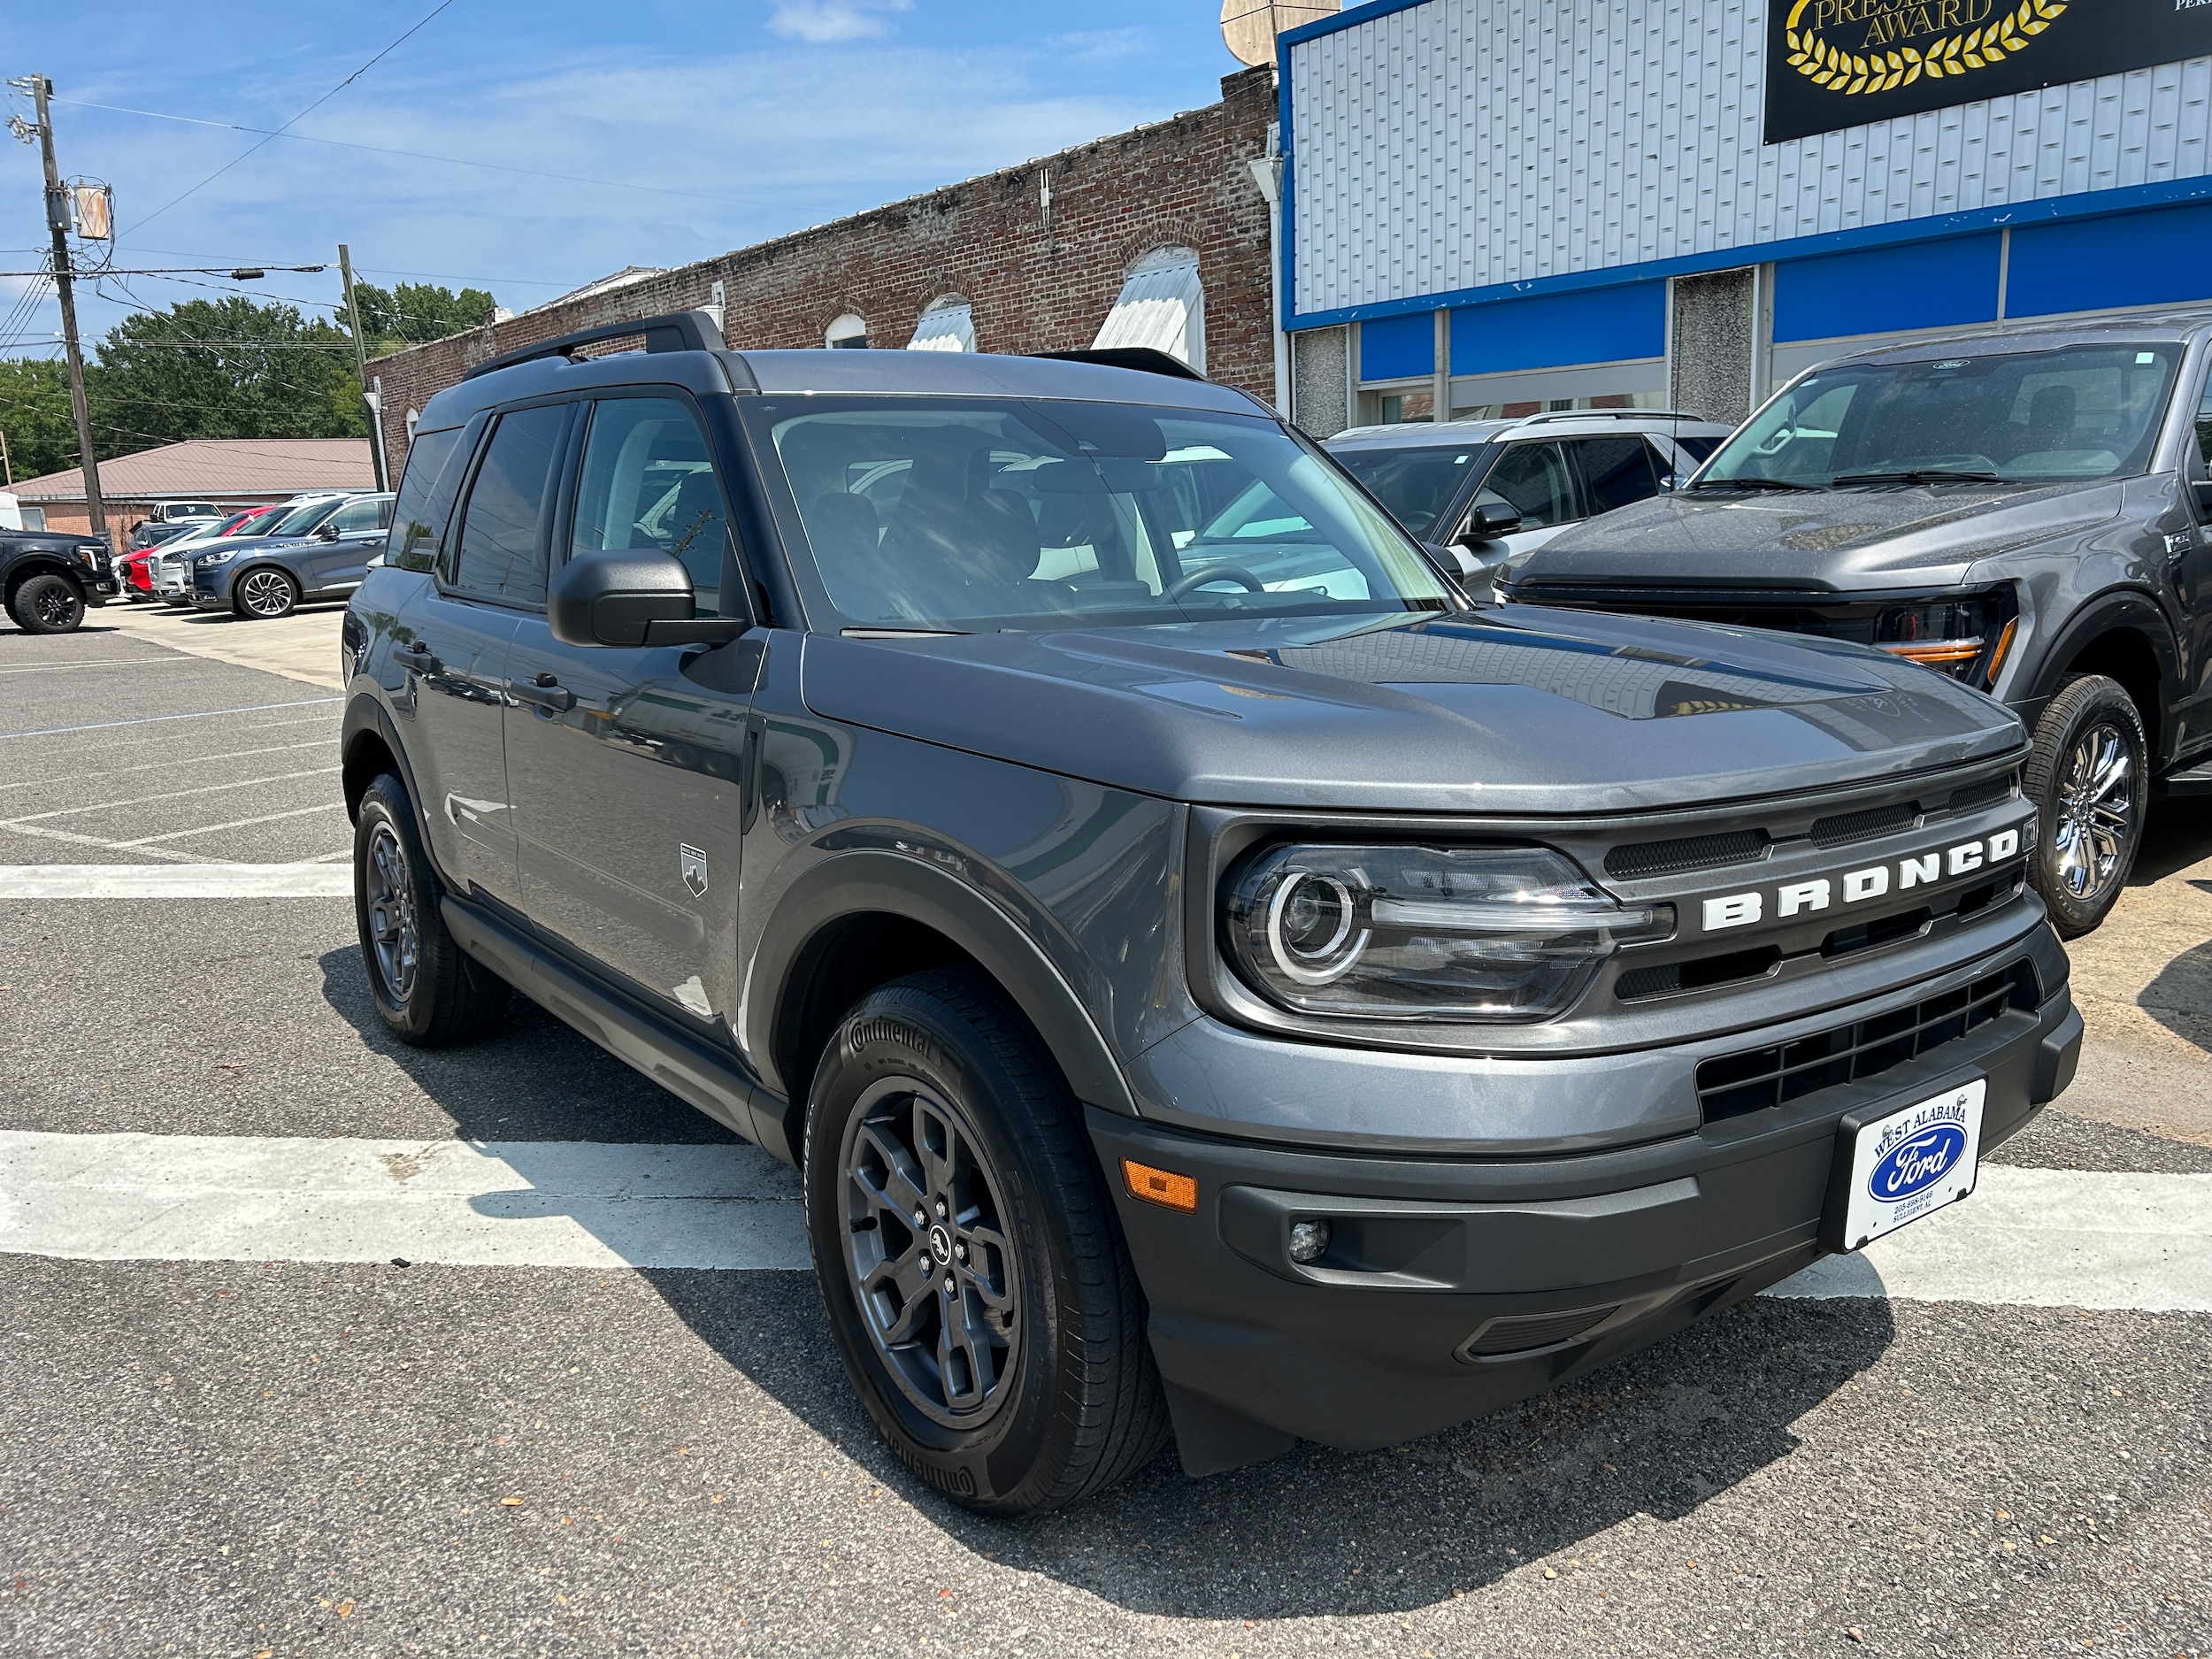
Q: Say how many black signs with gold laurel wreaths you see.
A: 1